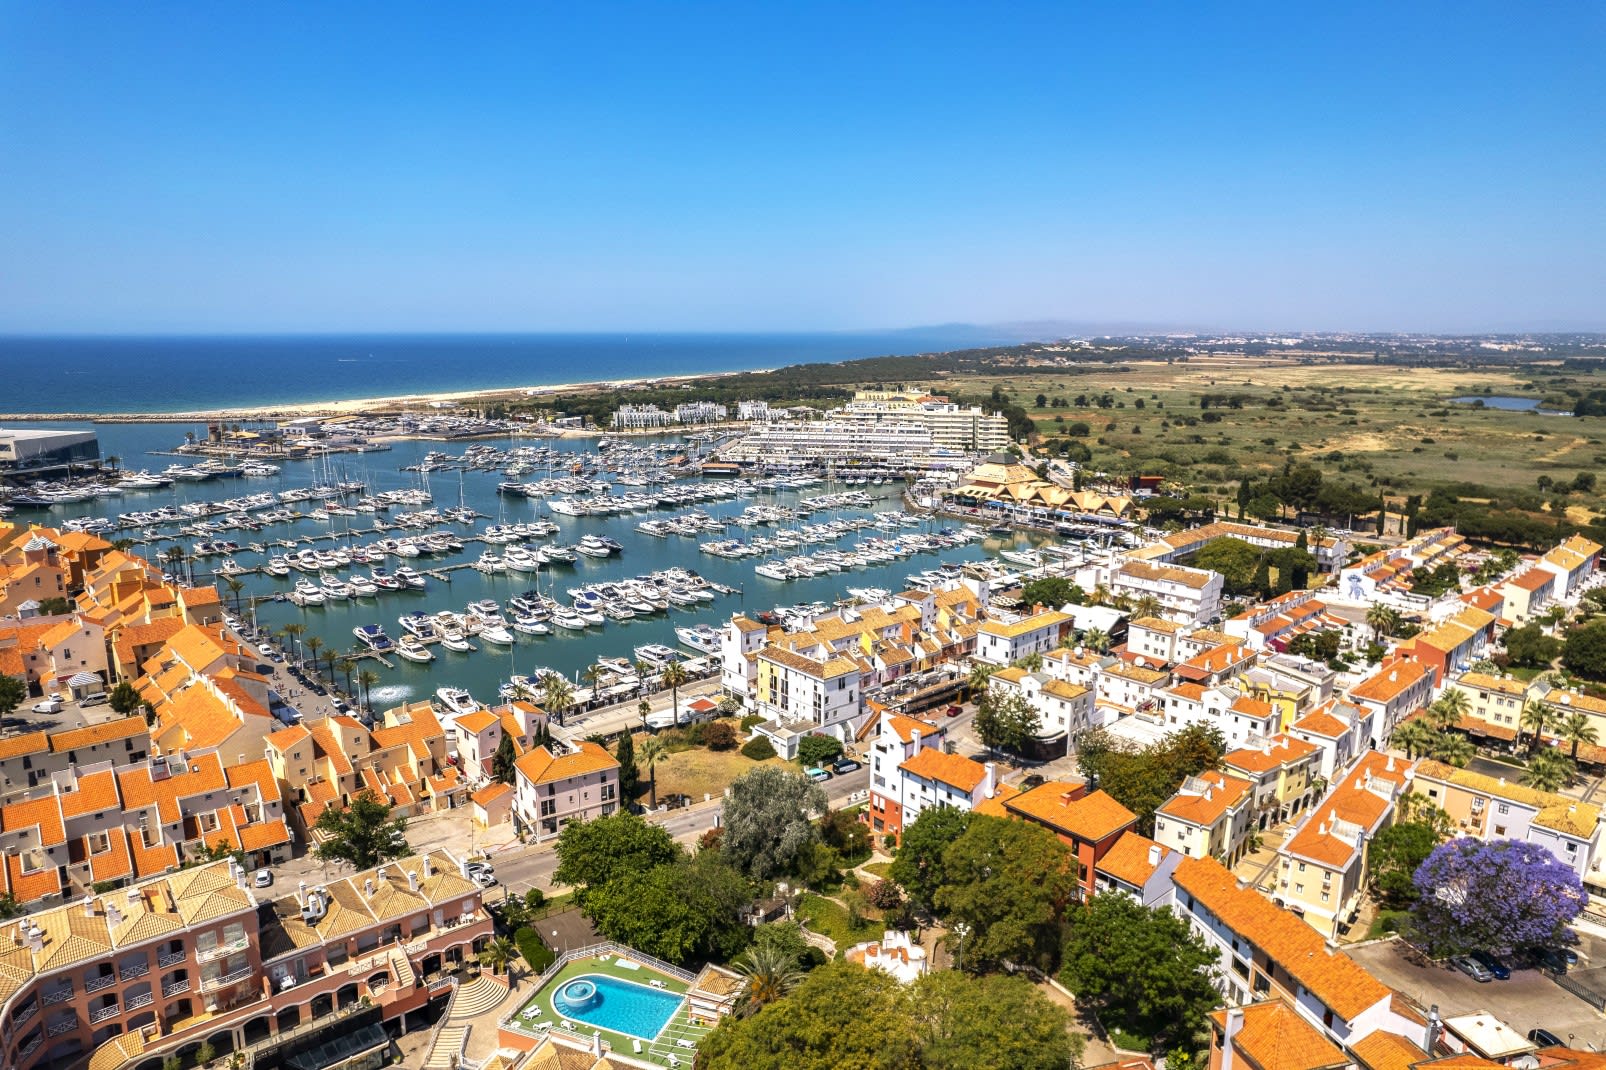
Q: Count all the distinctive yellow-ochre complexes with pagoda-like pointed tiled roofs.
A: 1